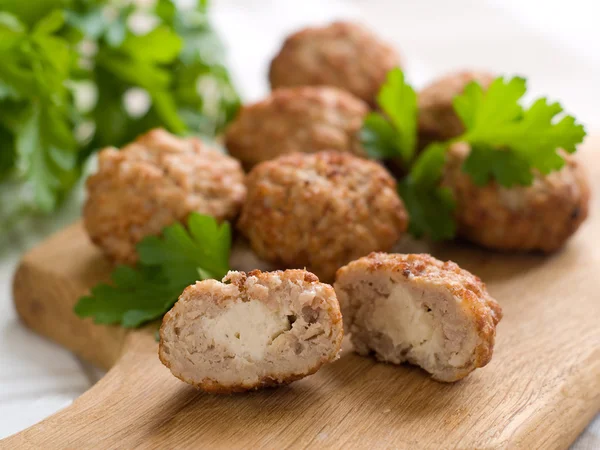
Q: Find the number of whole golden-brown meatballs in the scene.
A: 6